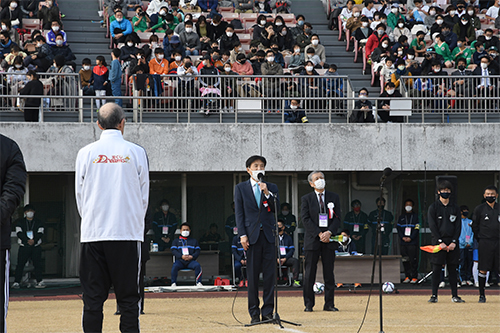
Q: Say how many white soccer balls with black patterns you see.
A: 2